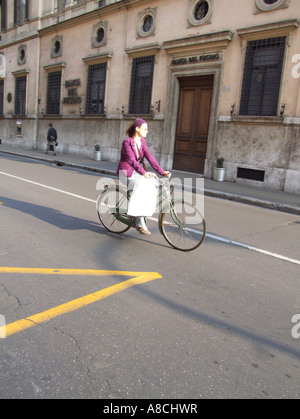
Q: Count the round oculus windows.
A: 6